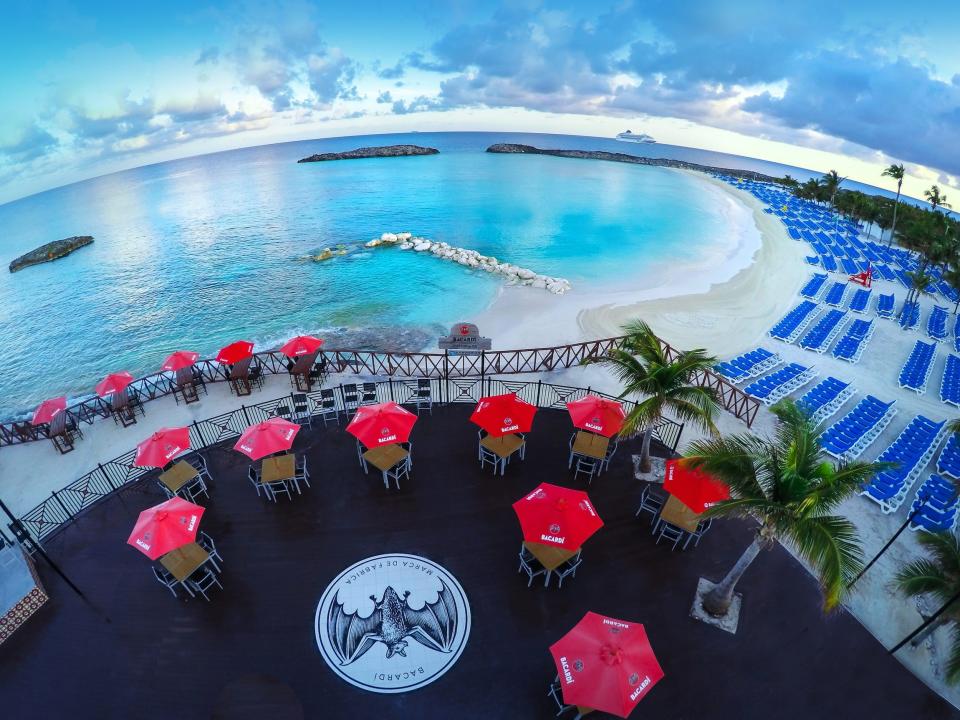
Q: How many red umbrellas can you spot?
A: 14